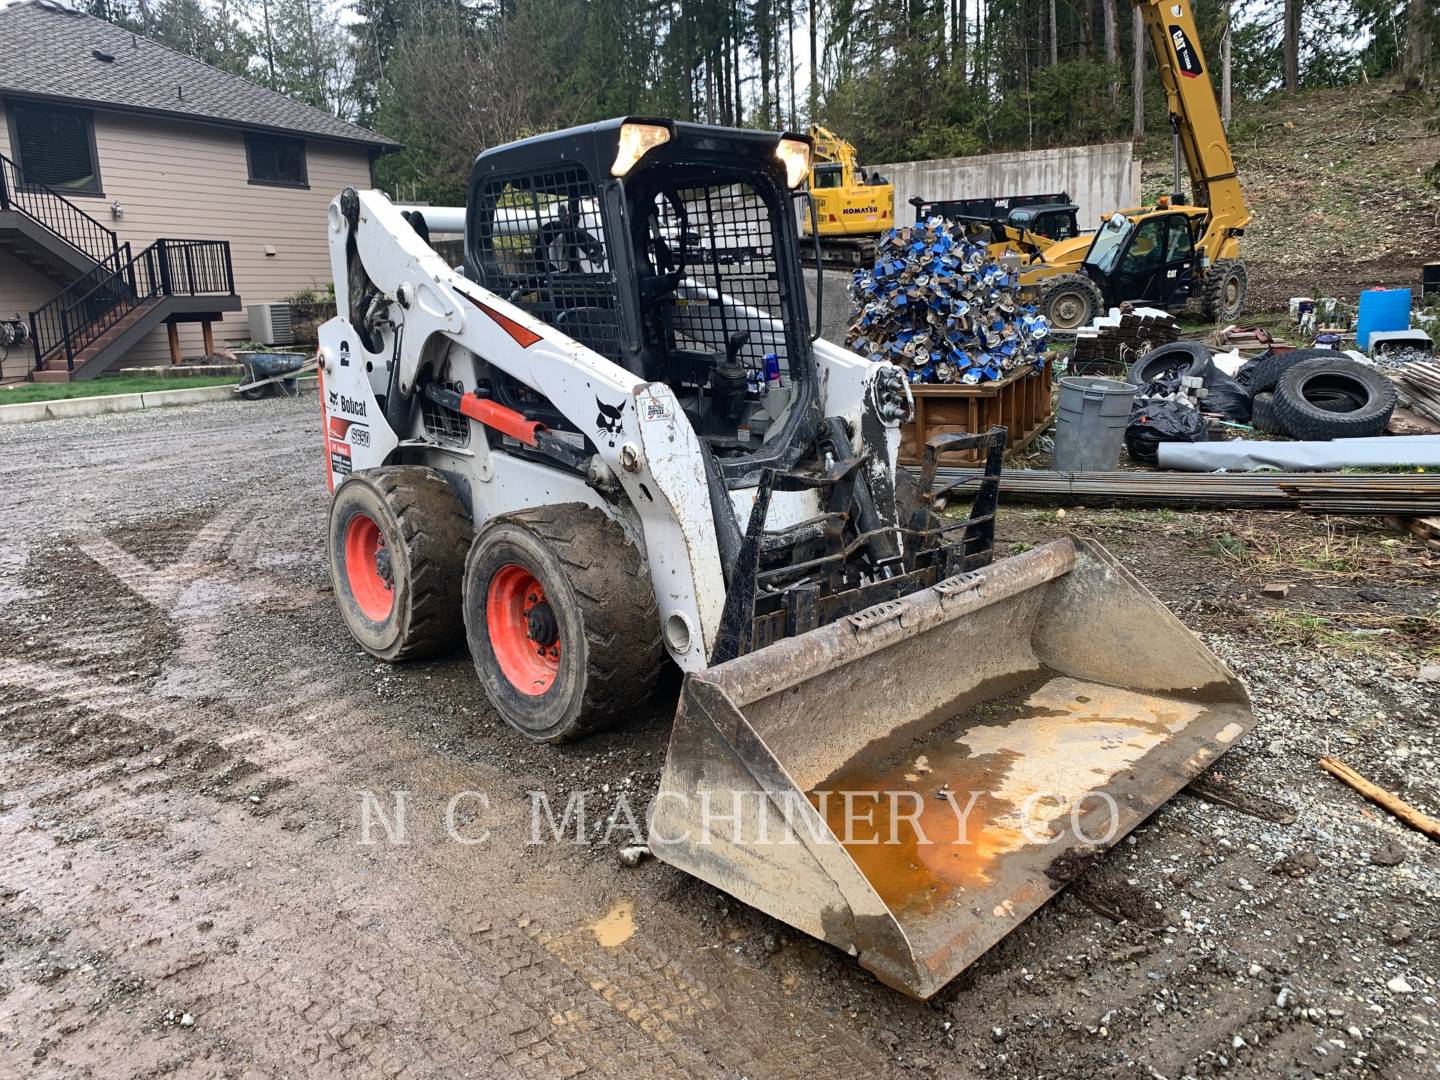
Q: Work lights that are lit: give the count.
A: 2